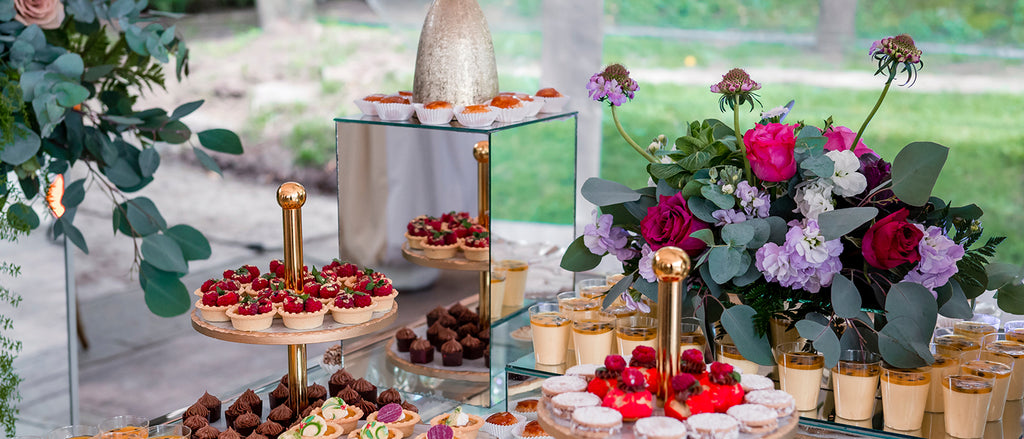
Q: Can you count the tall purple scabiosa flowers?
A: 3